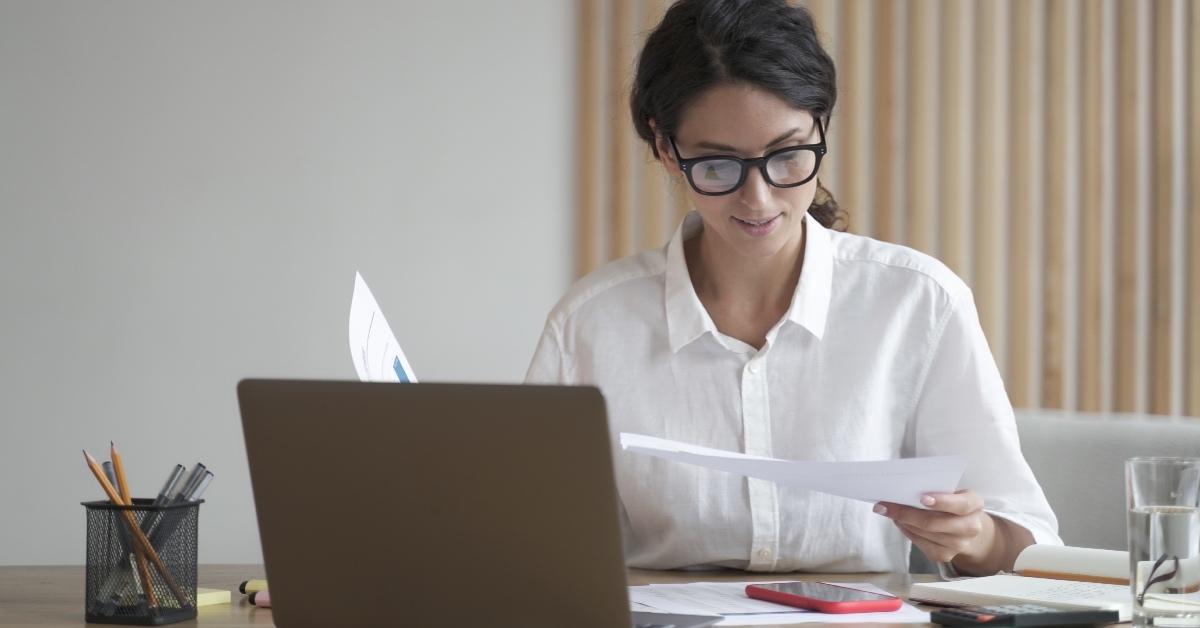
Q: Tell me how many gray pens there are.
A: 4